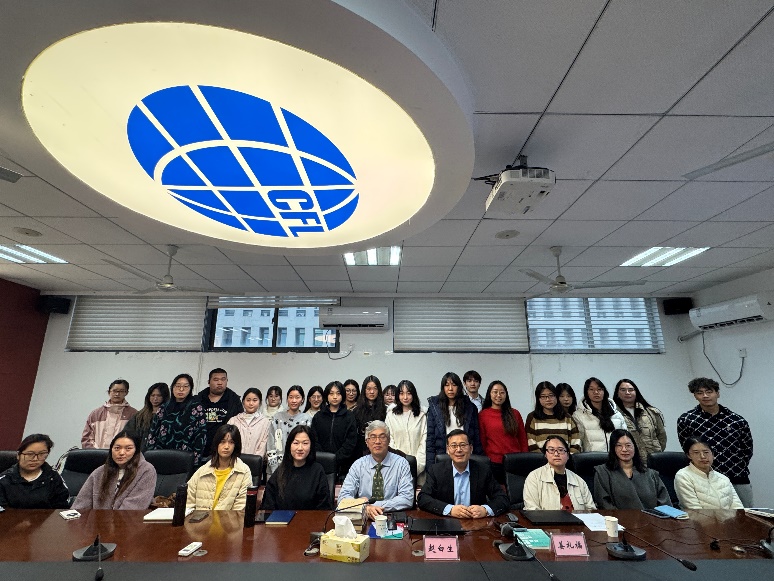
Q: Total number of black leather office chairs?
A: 10